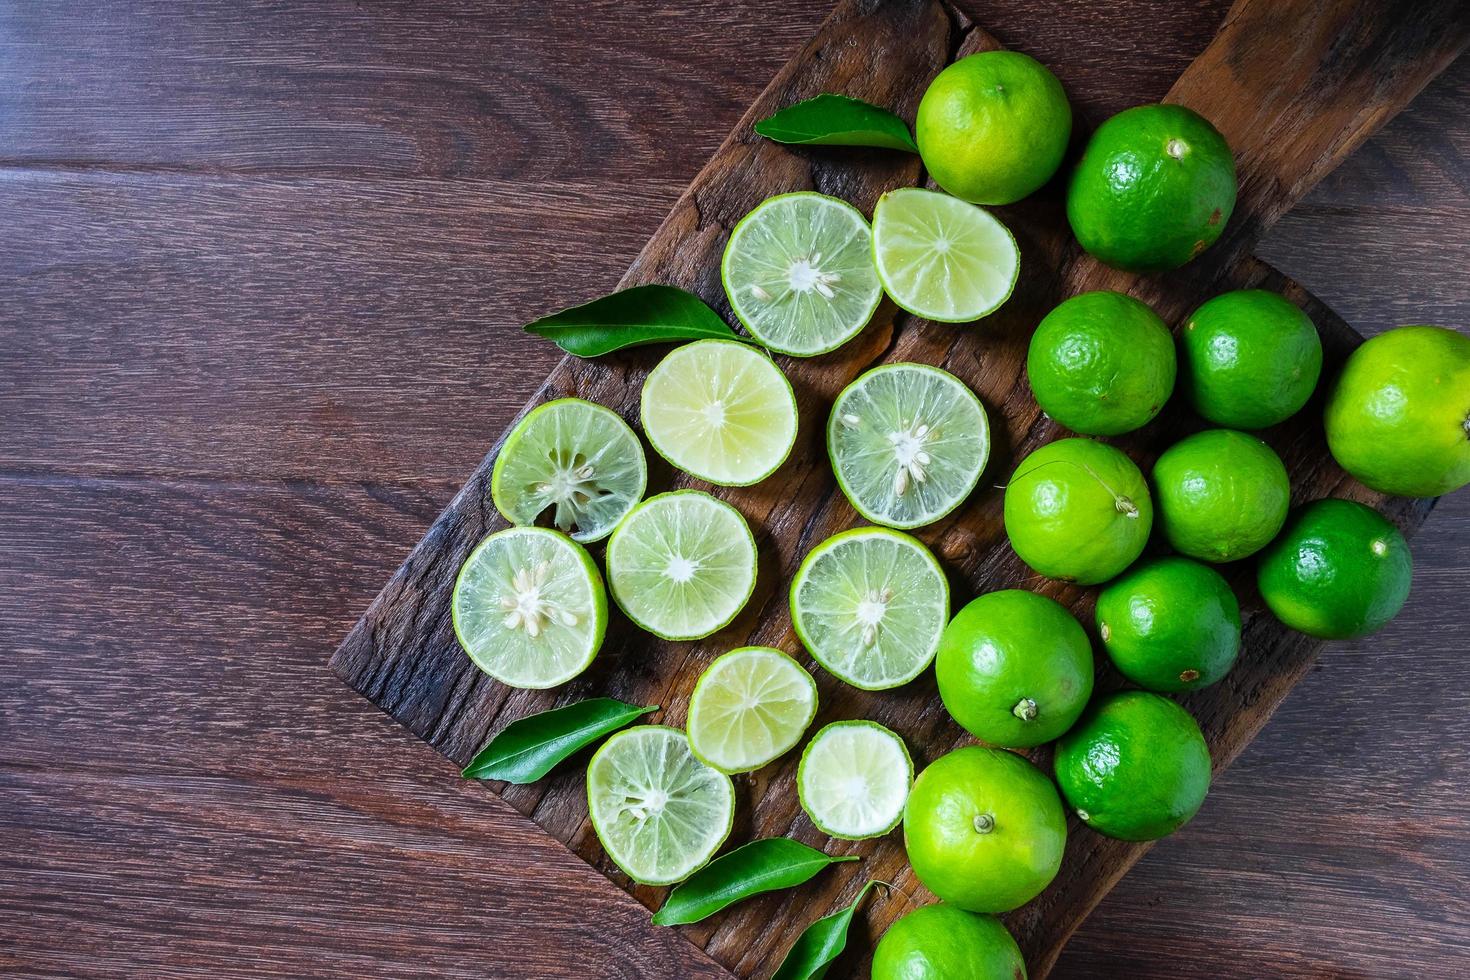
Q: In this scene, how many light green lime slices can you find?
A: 11